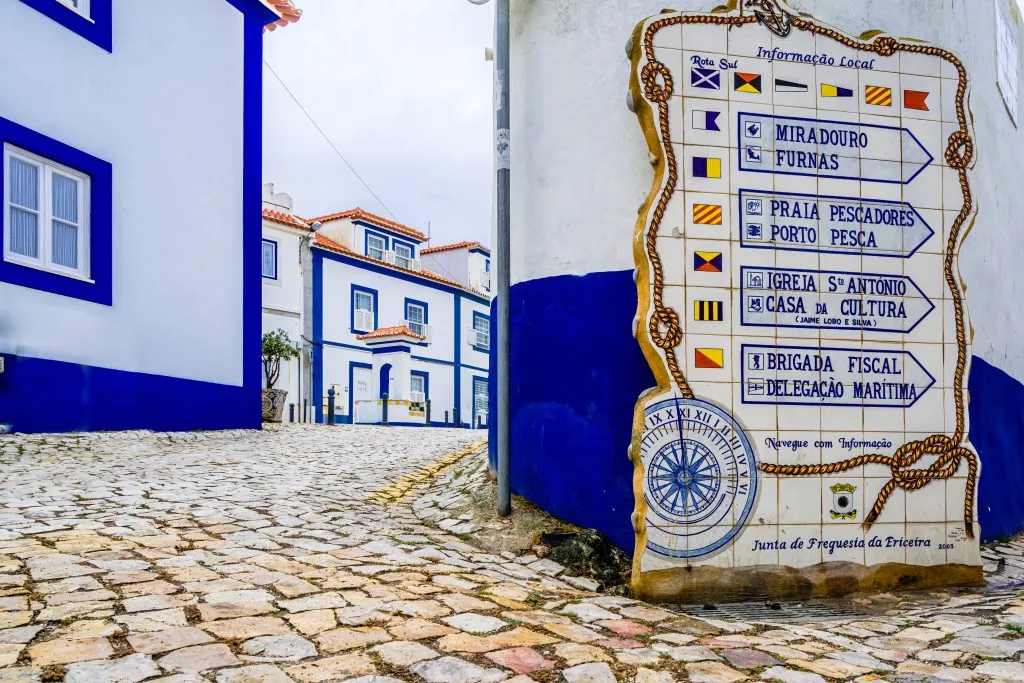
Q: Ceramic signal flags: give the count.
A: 12